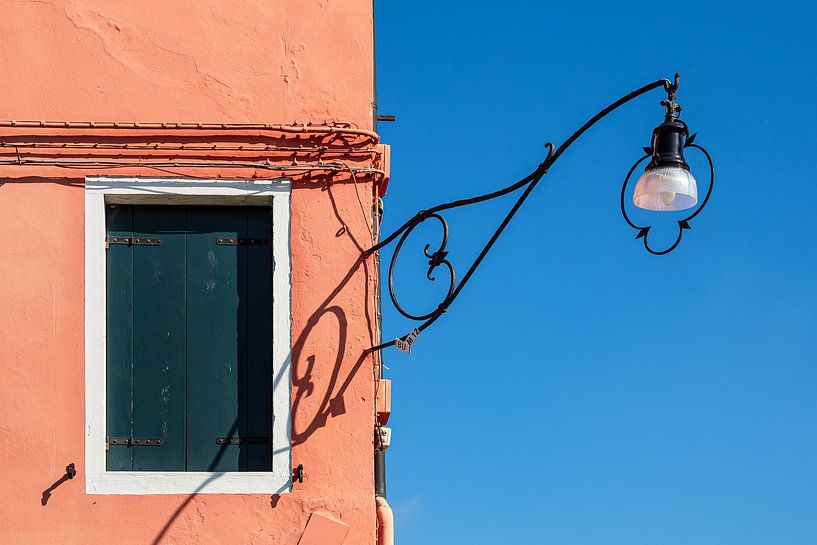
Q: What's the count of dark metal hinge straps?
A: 4